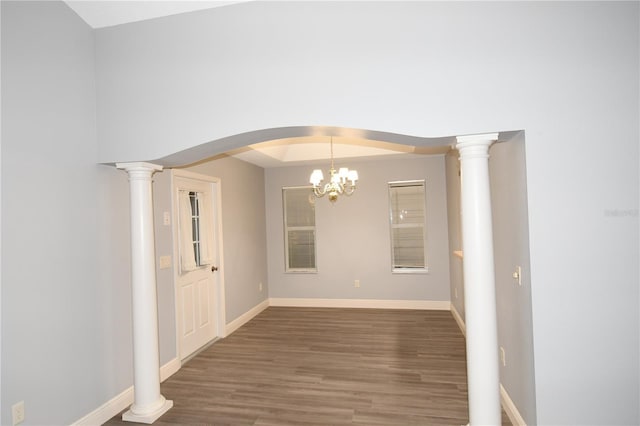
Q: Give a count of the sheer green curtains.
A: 0